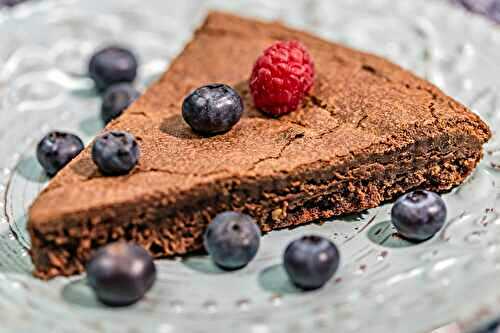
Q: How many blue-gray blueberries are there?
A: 9